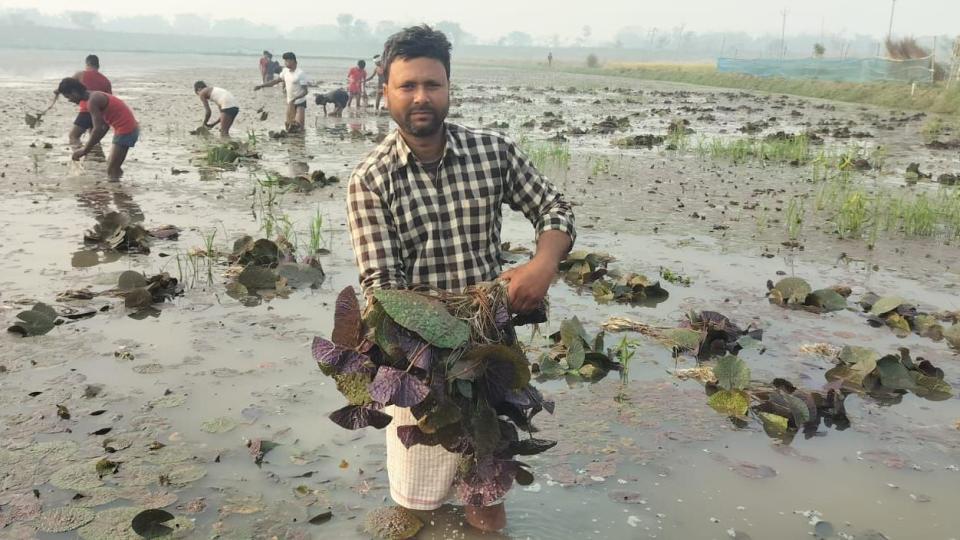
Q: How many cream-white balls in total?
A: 0